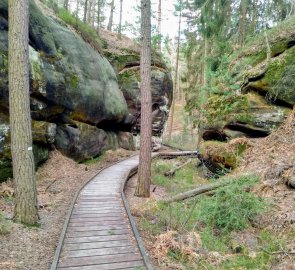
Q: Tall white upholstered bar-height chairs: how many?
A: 0